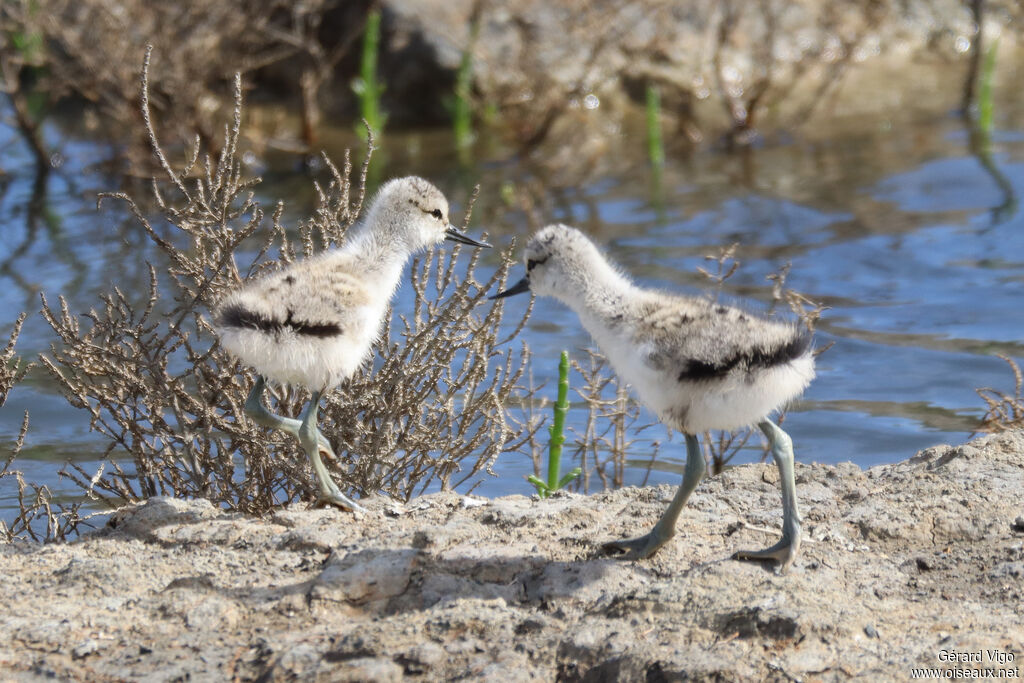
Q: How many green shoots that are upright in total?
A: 5